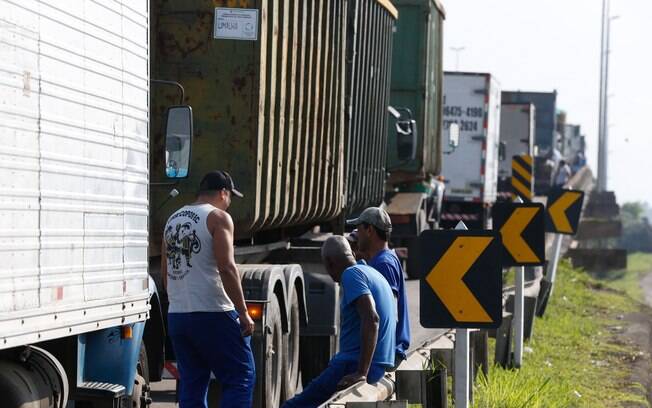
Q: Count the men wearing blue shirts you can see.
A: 2